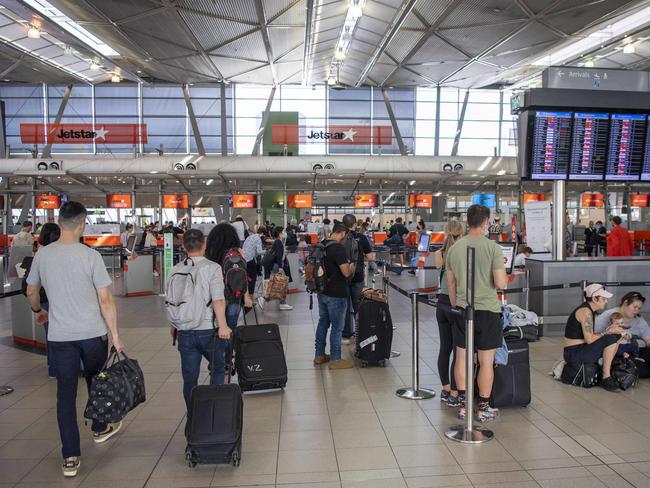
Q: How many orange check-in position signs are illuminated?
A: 10